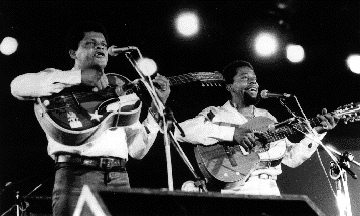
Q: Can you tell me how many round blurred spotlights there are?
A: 6